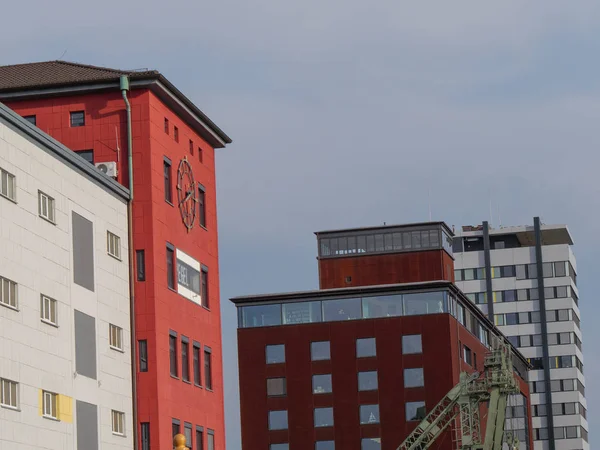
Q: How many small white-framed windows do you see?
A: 9